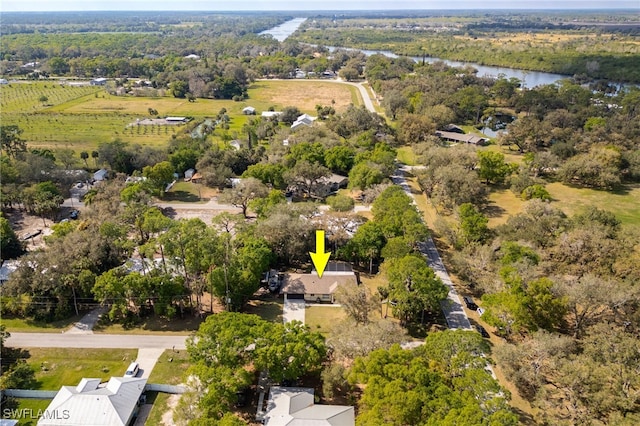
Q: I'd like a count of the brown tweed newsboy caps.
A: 0